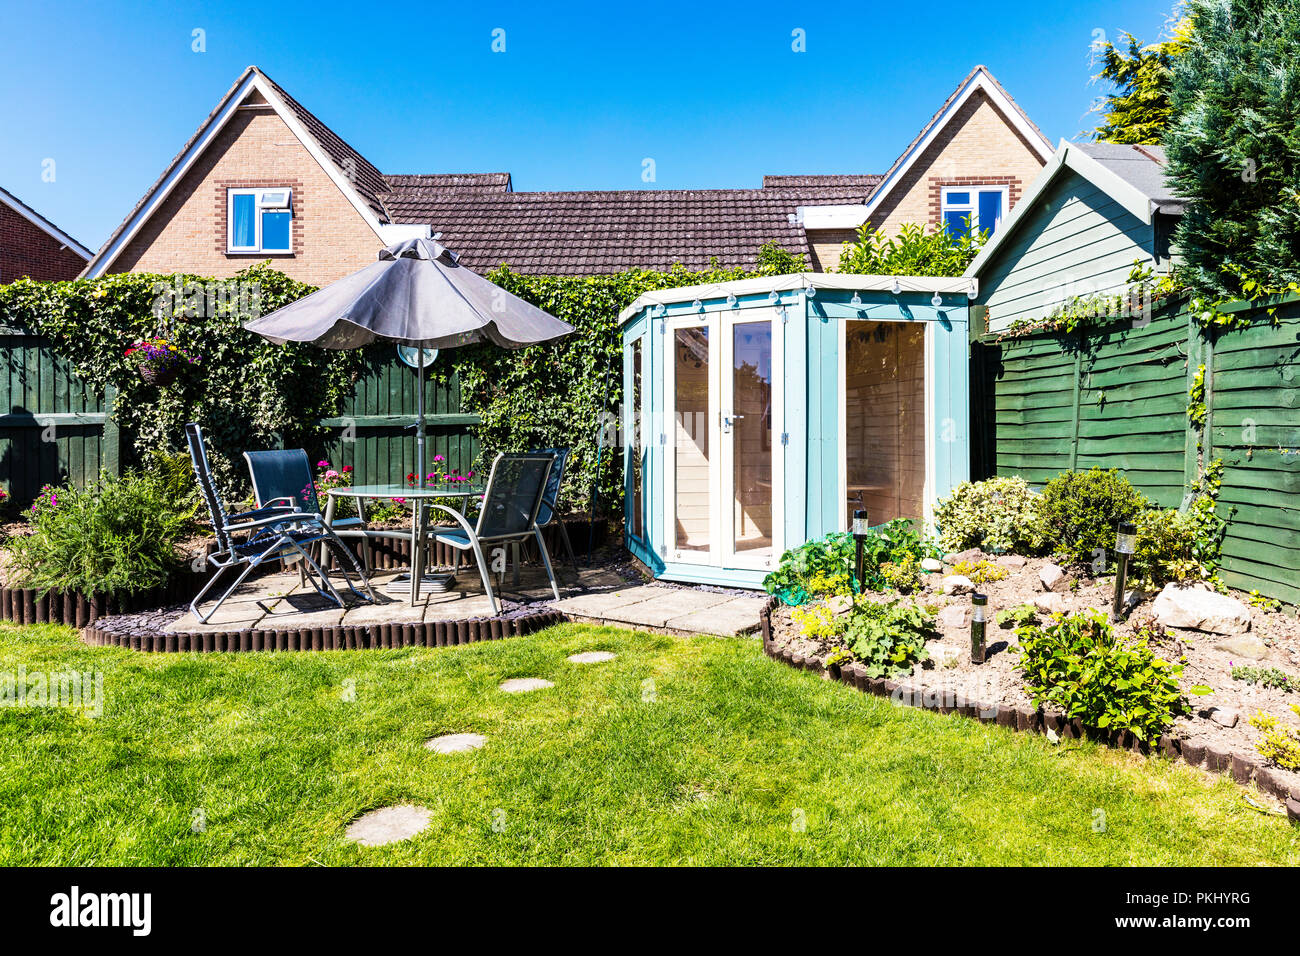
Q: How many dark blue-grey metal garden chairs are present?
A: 4